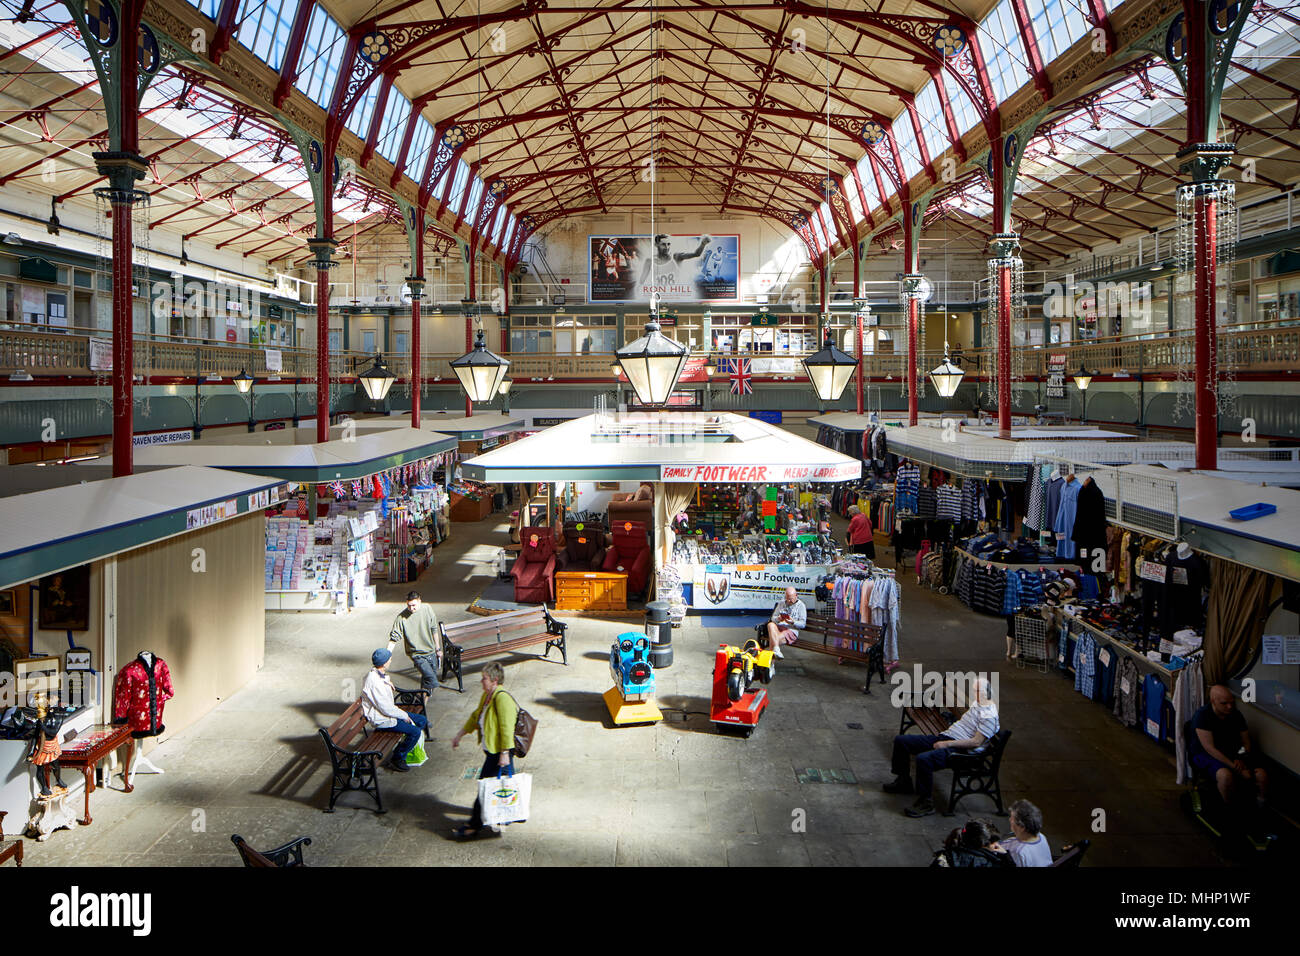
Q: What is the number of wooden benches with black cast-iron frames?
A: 6